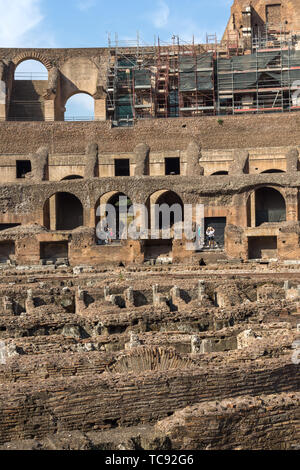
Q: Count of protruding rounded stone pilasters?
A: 6